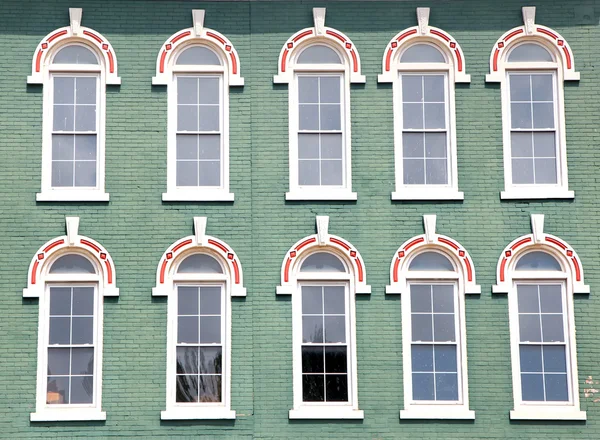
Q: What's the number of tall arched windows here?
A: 10